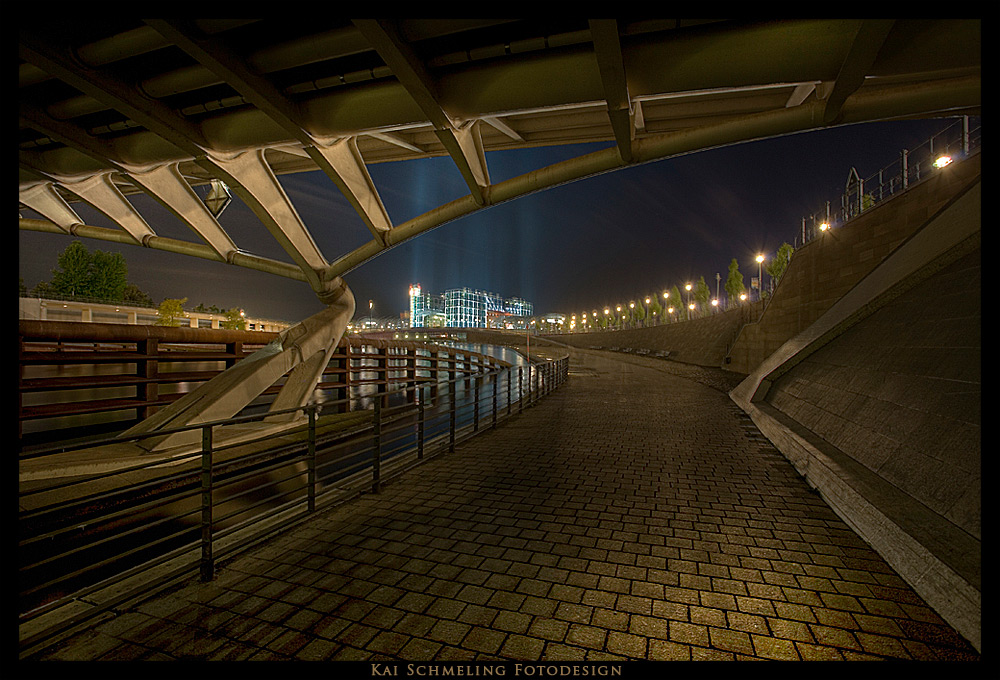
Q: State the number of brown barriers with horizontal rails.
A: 1